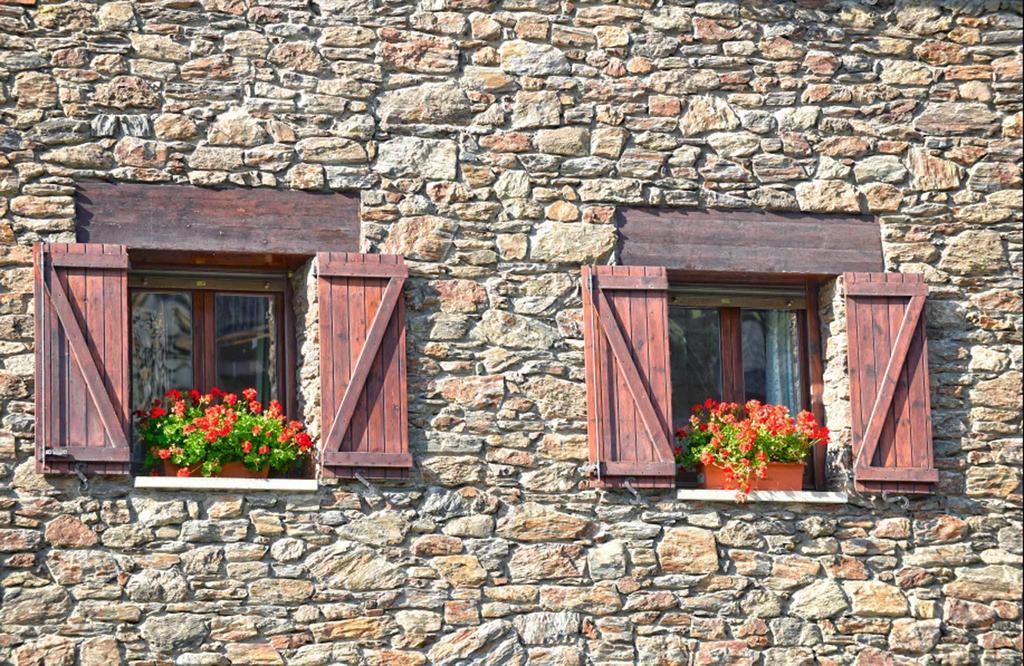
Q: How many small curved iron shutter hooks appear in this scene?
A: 4